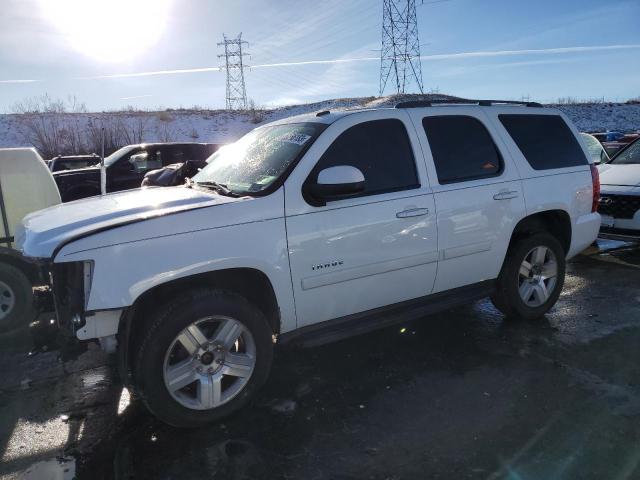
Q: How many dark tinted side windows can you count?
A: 3